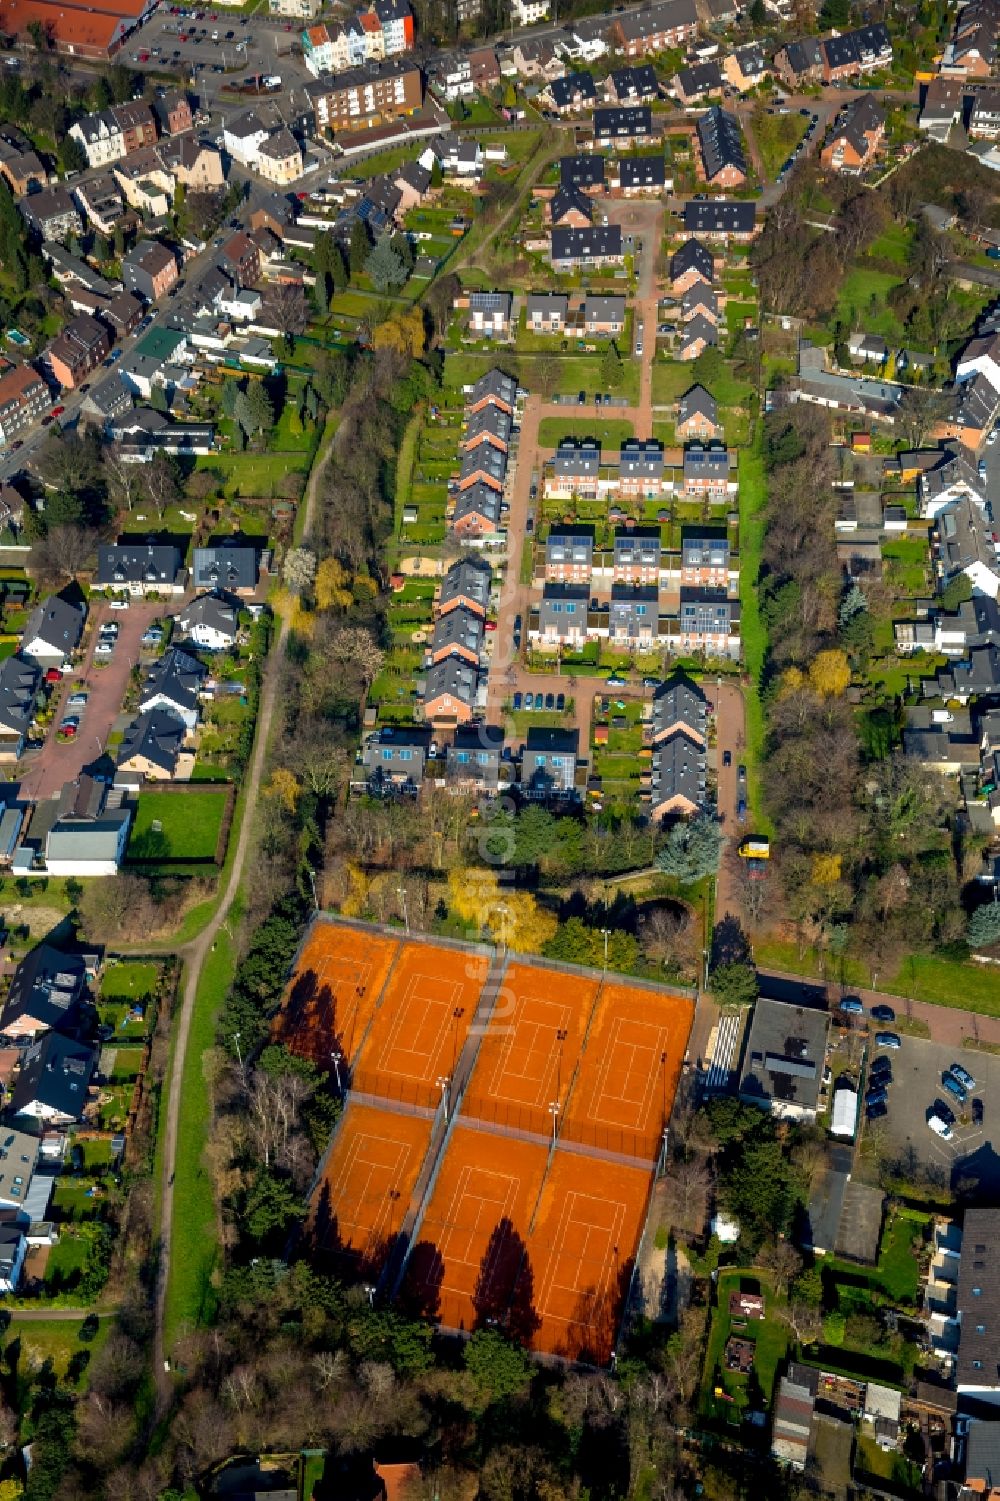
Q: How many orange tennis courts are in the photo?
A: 7